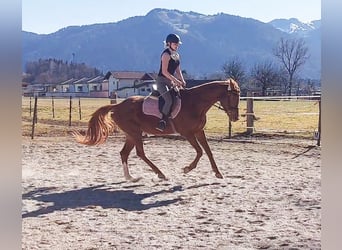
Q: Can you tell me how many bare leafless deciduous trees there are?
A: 3